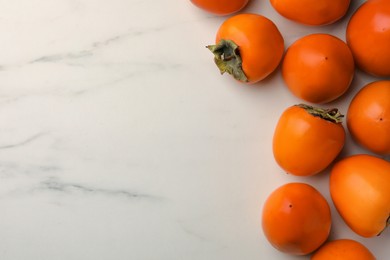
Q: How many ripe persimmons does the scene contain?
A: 10